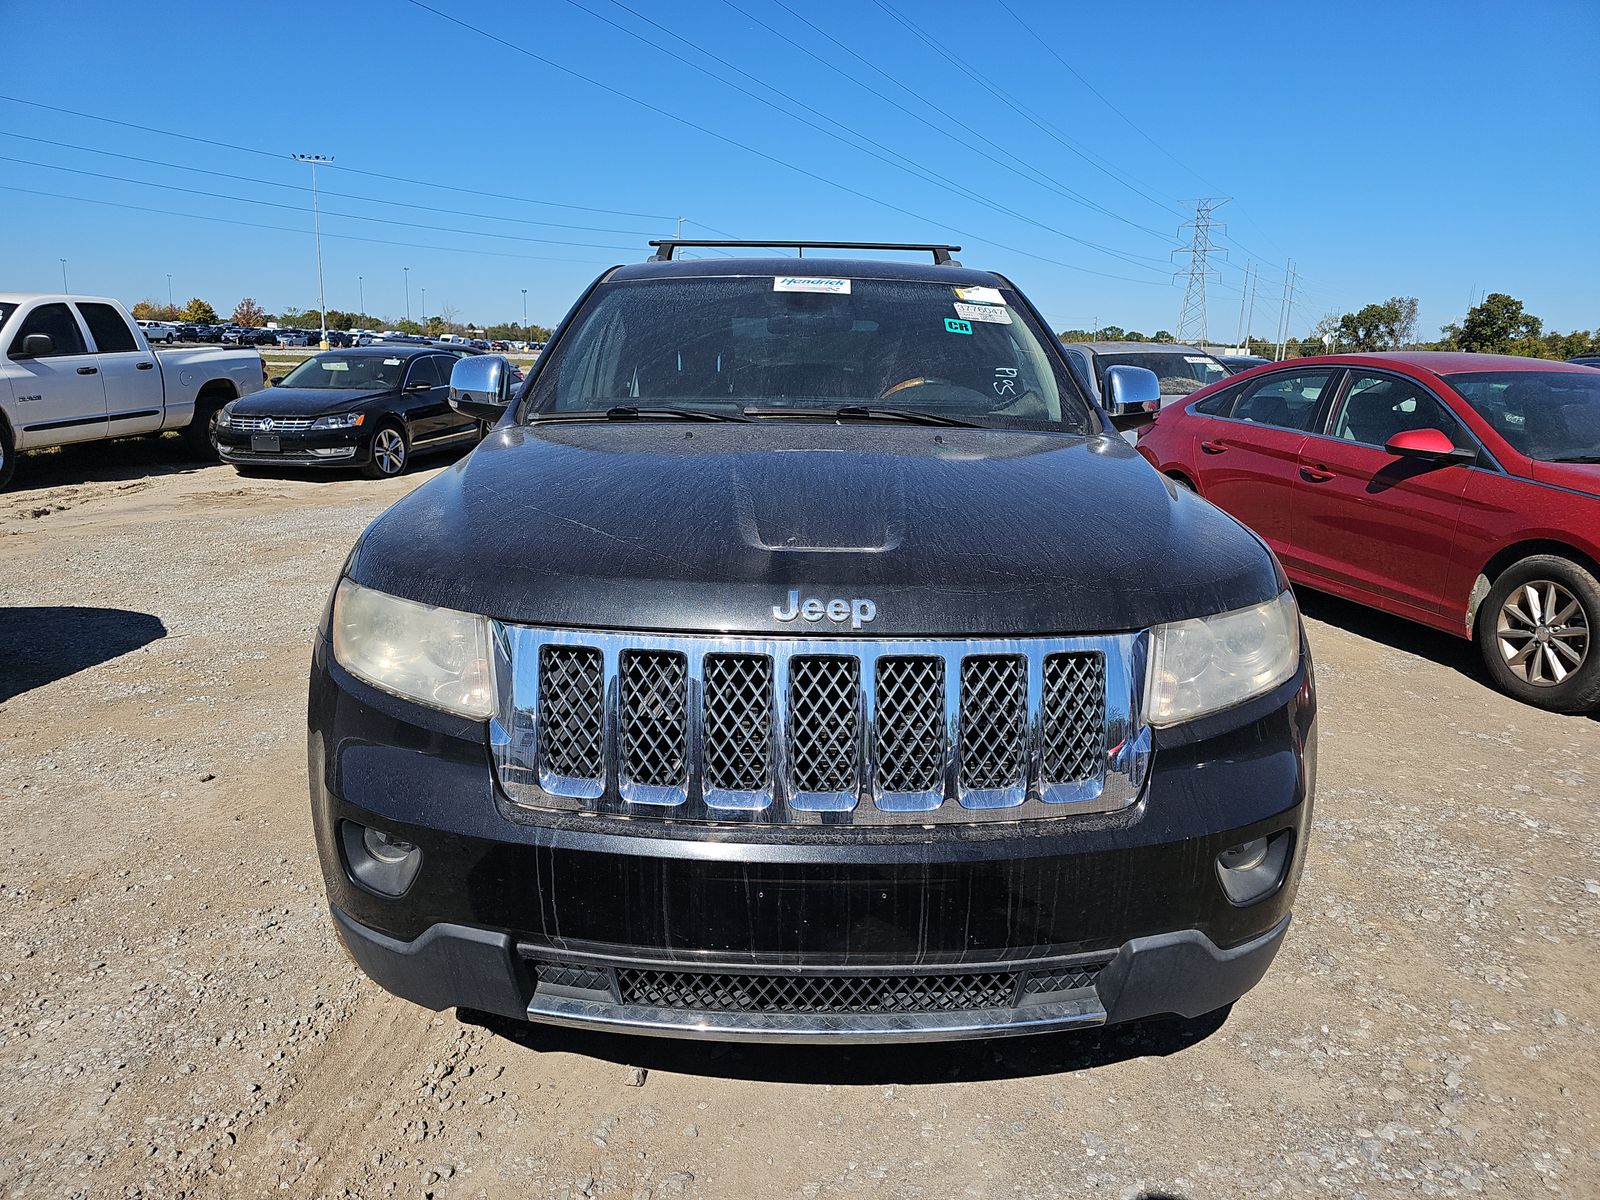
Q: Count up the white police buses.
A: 0